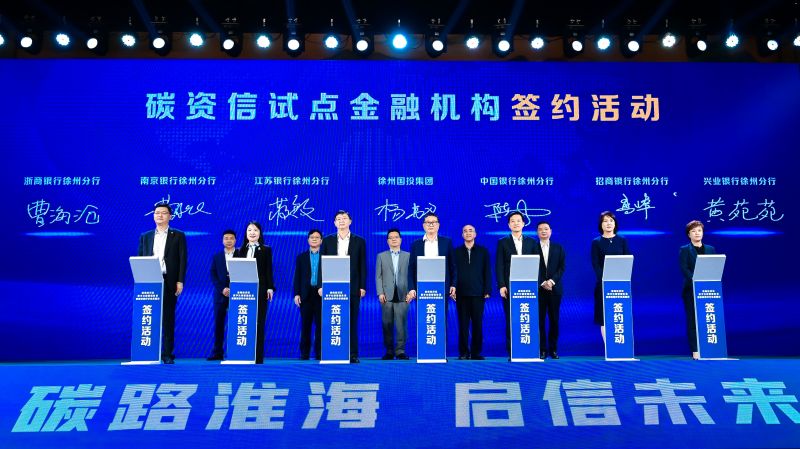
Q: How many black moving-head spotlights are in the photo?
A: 12